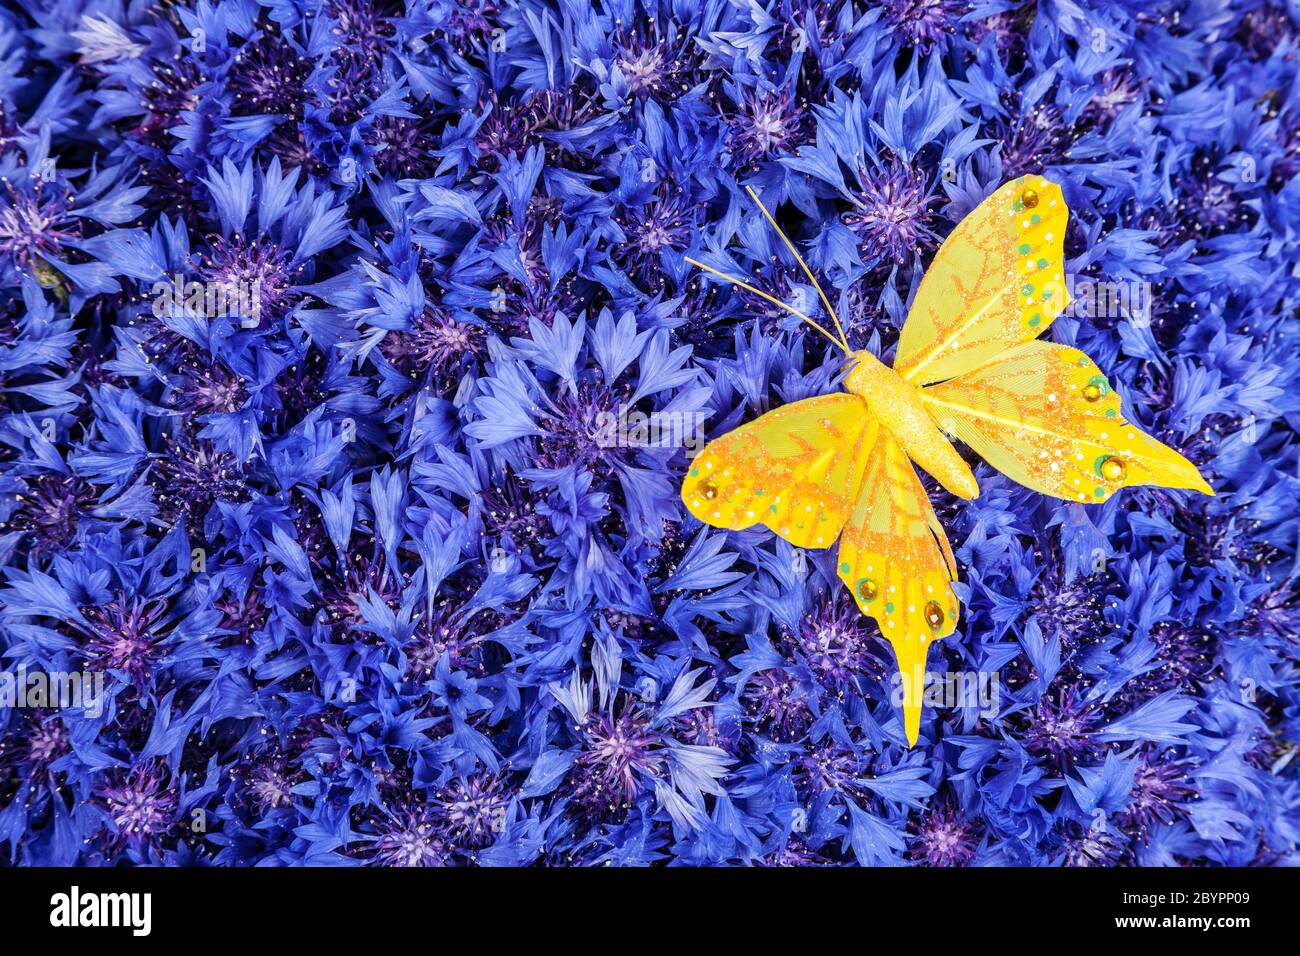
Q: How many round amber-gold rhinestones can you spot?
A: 6